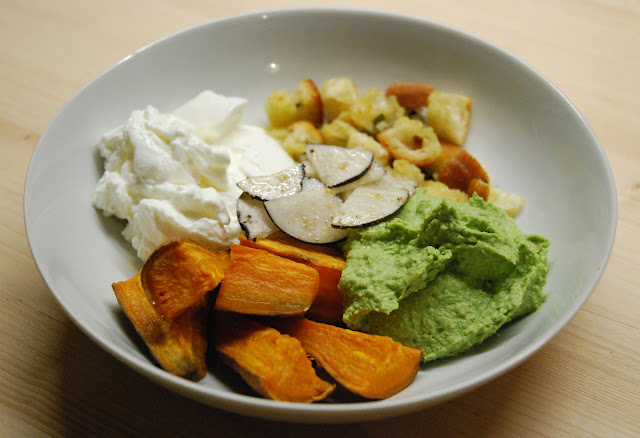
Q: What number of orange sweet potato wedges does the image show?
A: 6